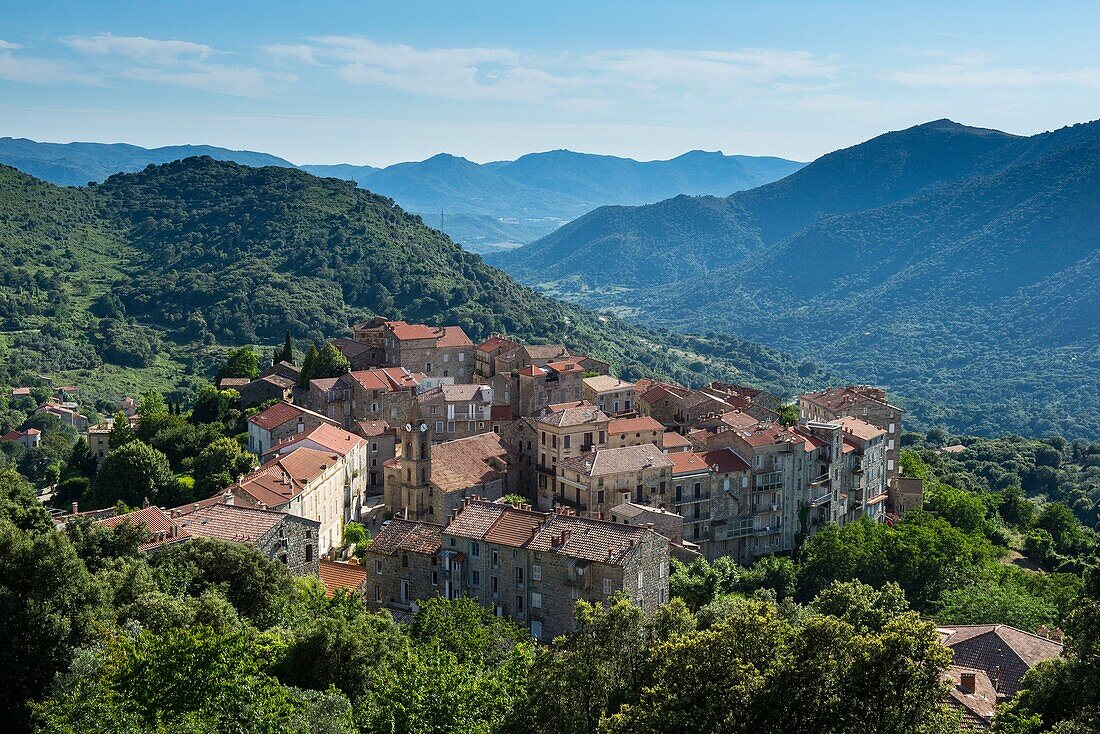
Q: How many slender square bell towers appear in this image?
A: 1